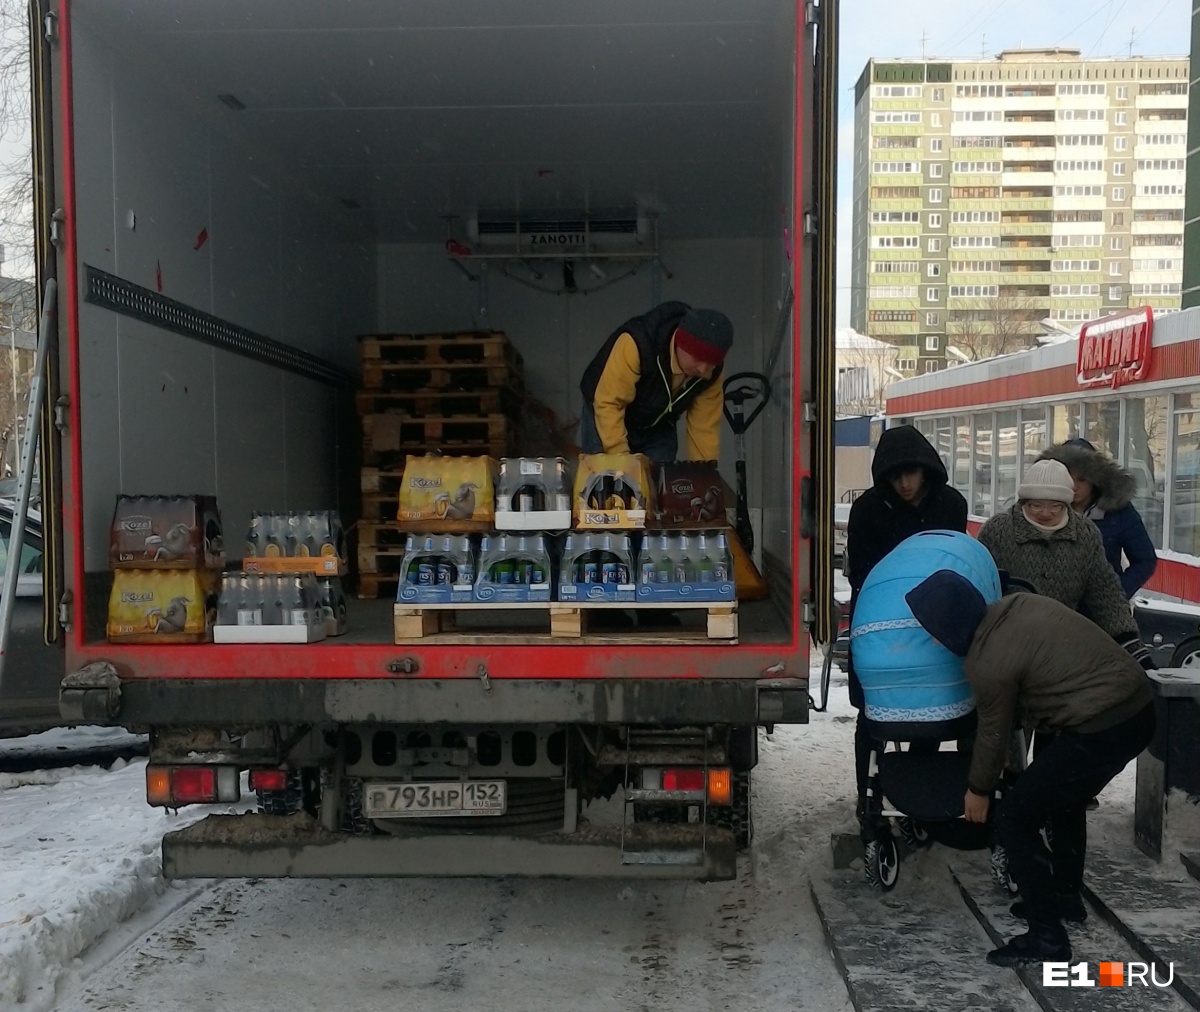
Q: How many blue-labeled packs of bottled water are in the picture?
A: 4